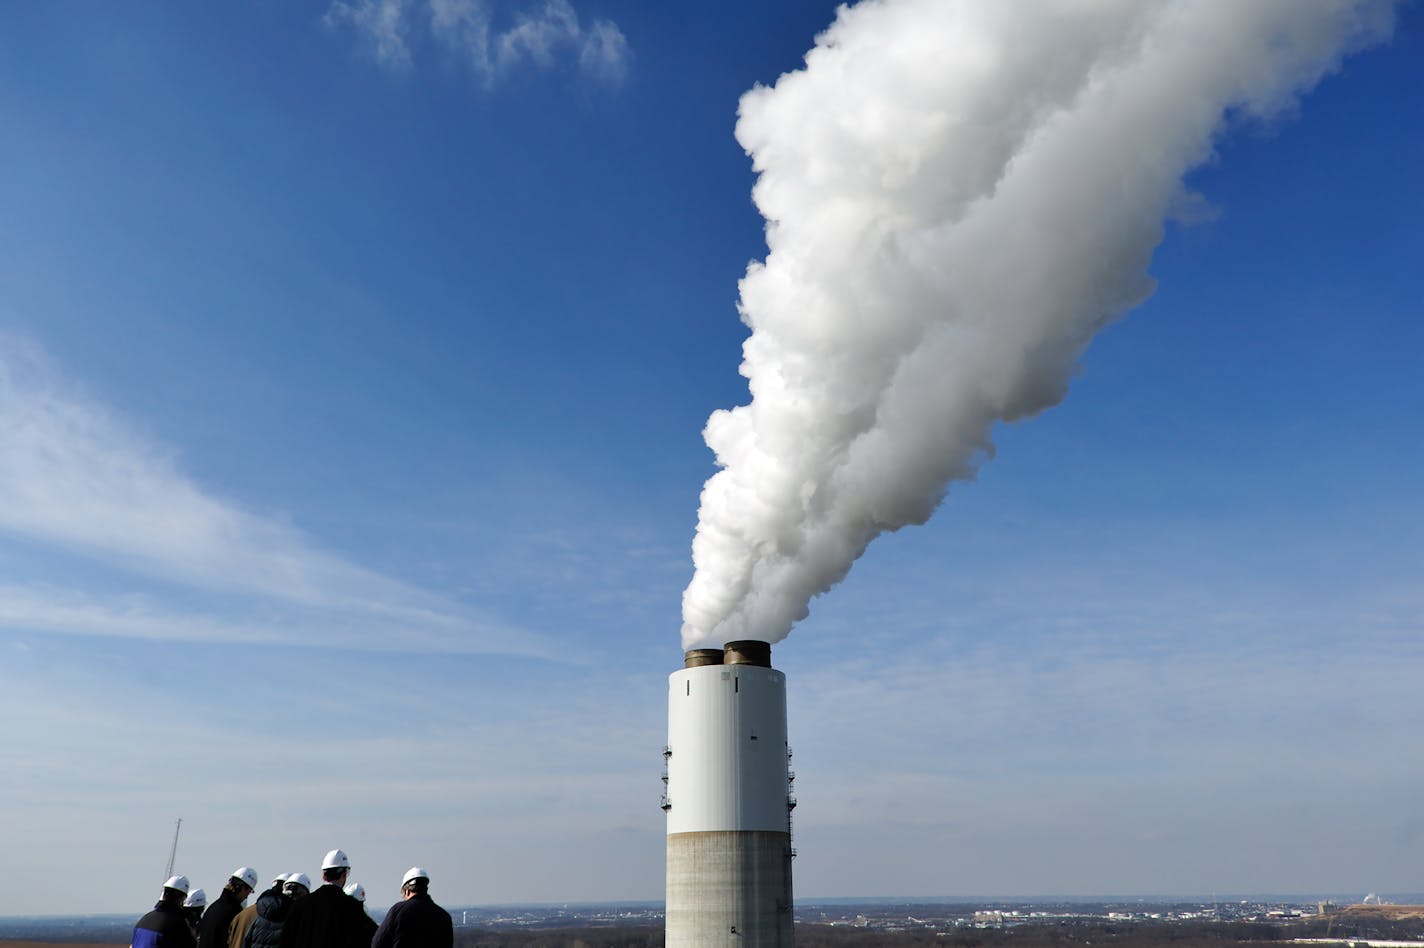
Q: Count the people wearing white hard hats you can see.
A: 8